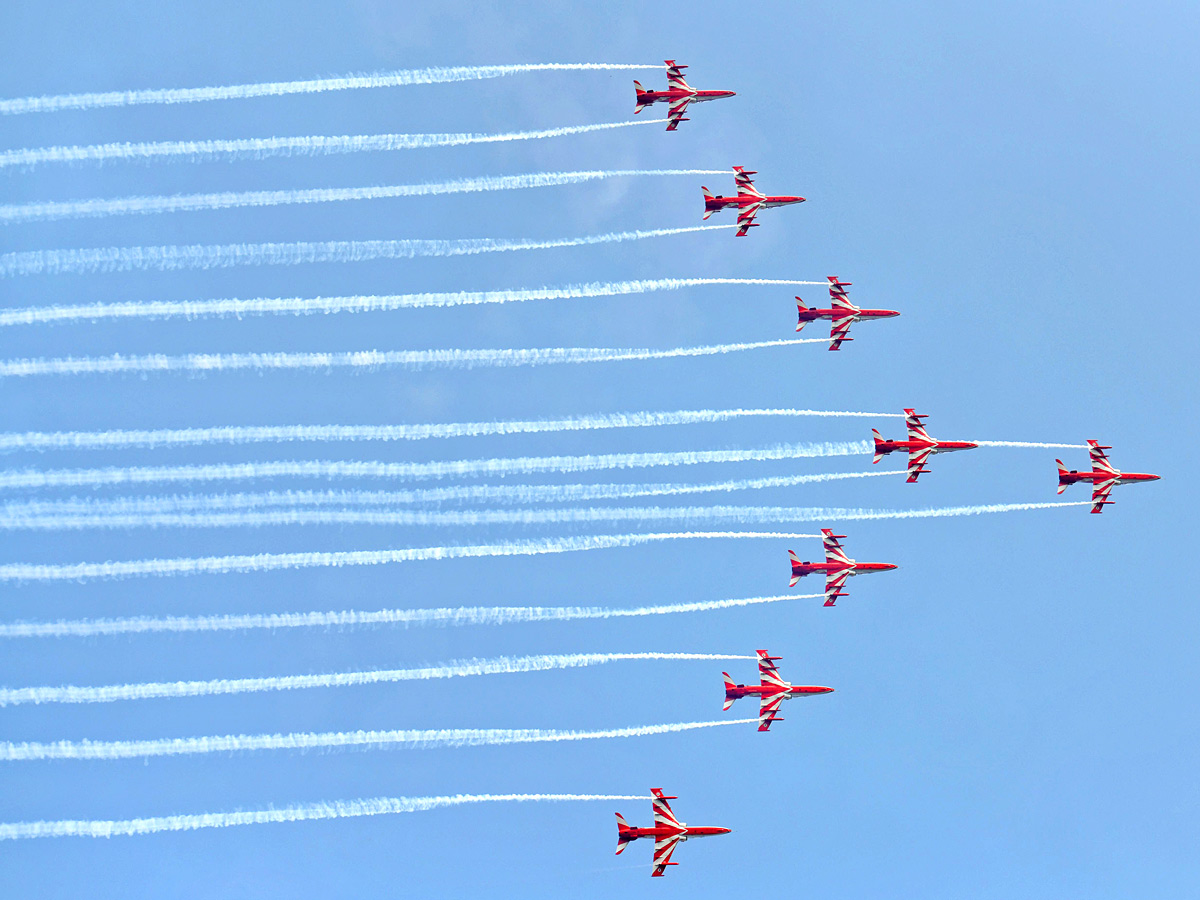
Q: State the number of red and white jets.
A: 8